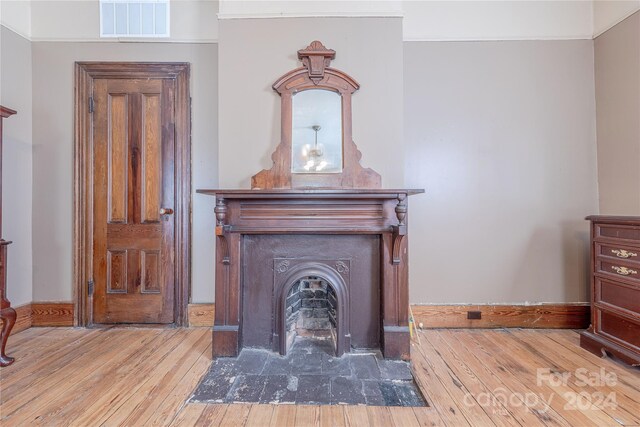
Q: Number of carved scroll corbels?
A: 2